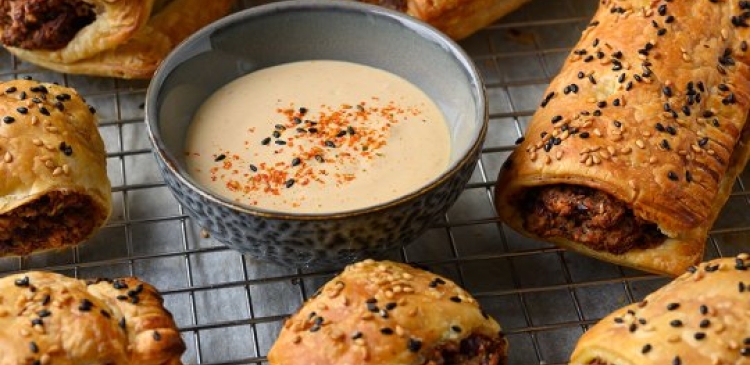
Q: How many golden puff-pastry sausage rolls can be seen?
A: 7